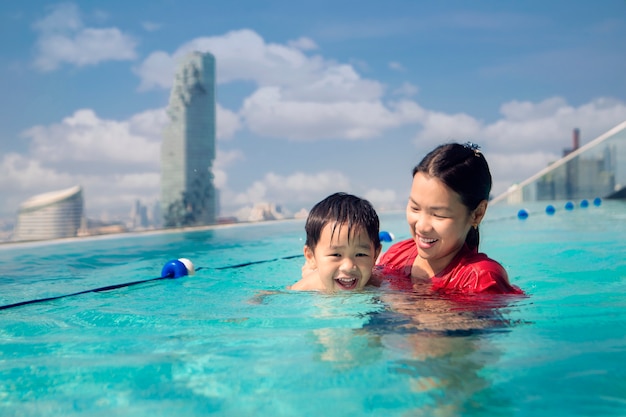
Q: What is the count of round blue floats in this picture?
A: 7